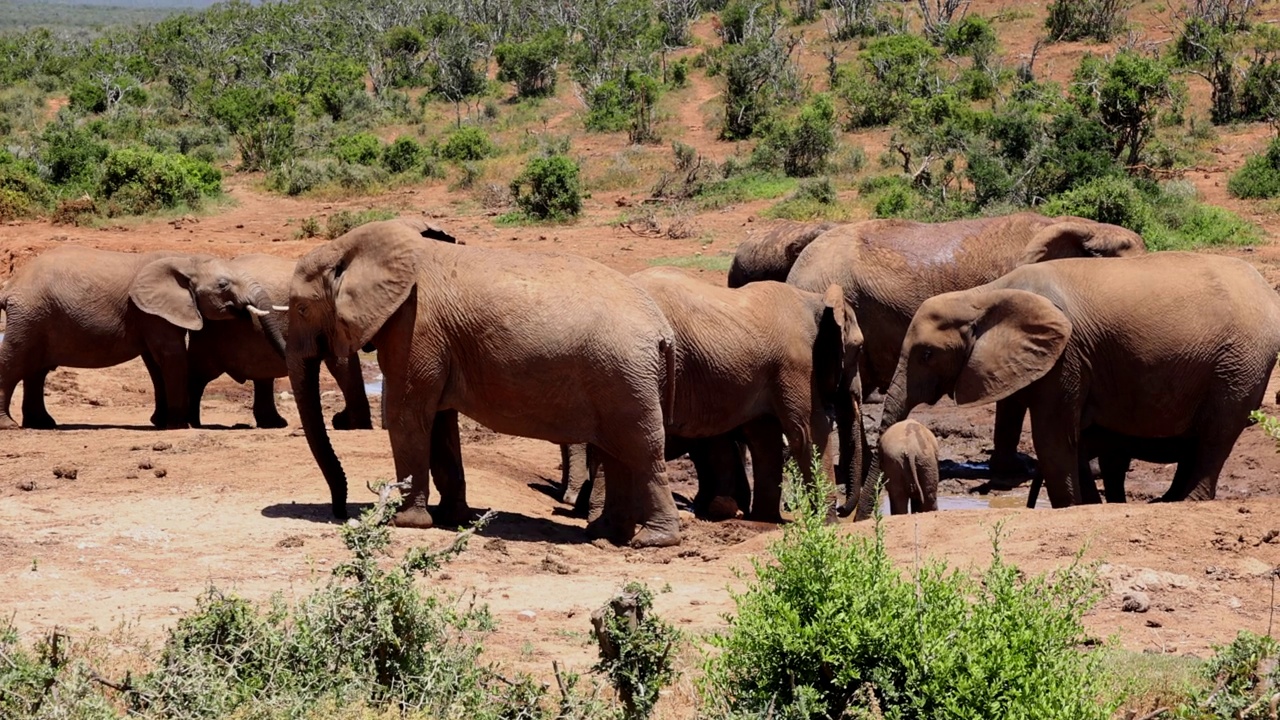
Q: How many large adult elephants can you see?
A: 7